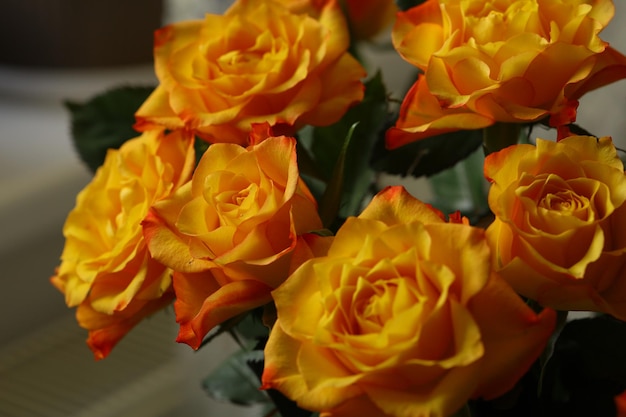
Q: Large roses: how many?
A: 6